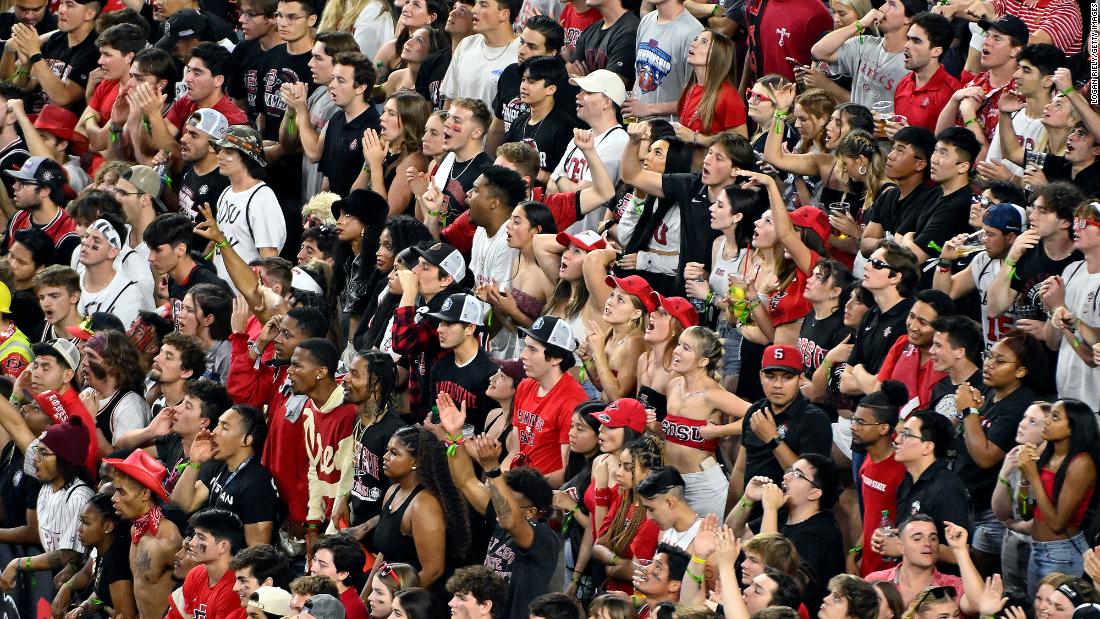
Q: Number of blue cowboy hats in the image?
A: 0